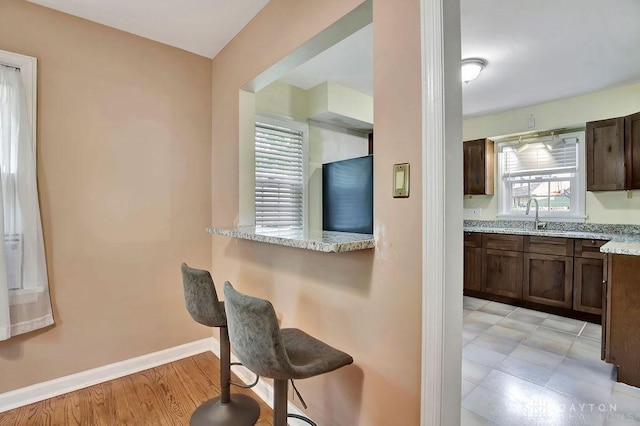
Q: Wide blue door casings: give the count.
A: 0